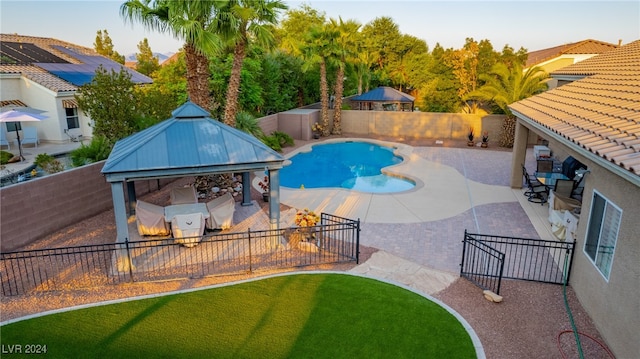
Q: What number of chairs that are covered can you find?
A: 4